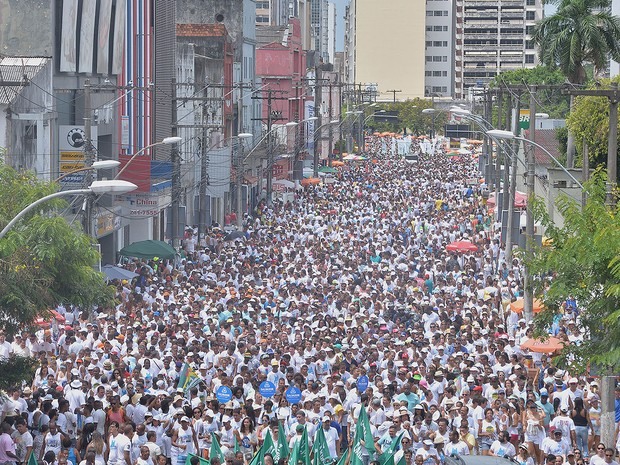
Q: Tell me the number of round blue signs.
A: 4